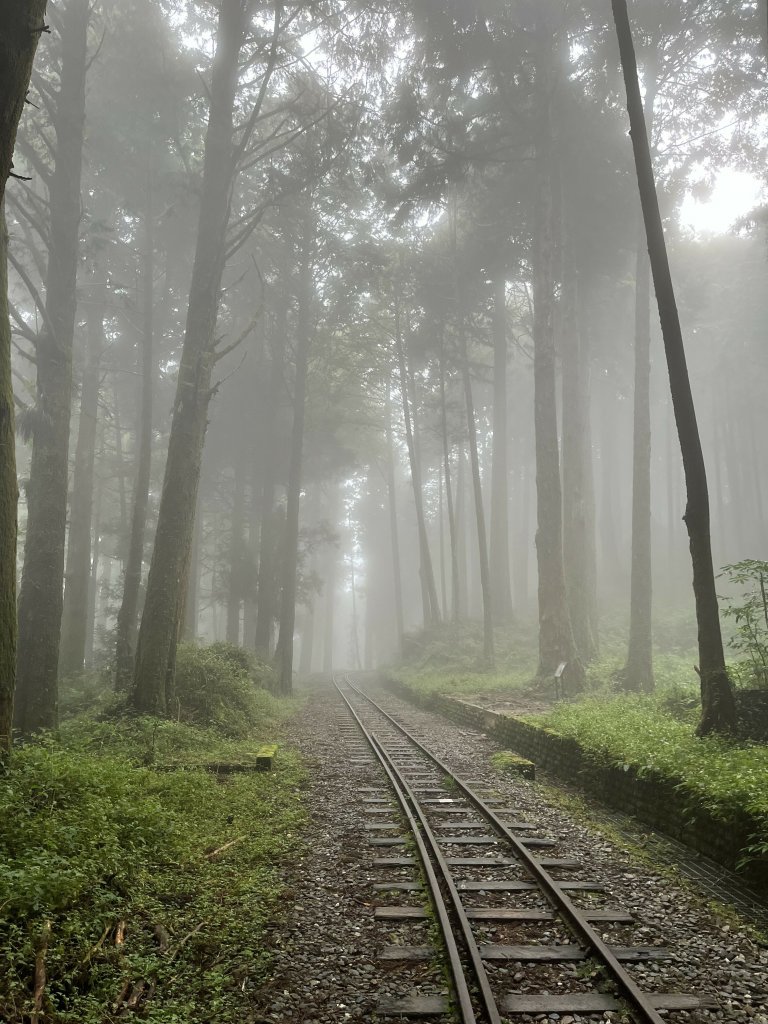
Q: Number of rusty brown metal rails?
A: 3